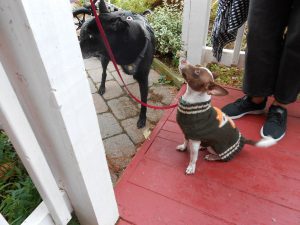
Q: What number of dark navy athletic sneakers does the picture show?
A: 2